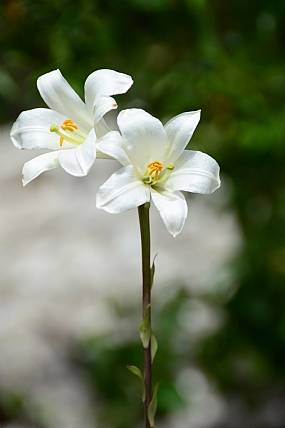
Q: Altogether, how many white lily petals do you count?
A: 12